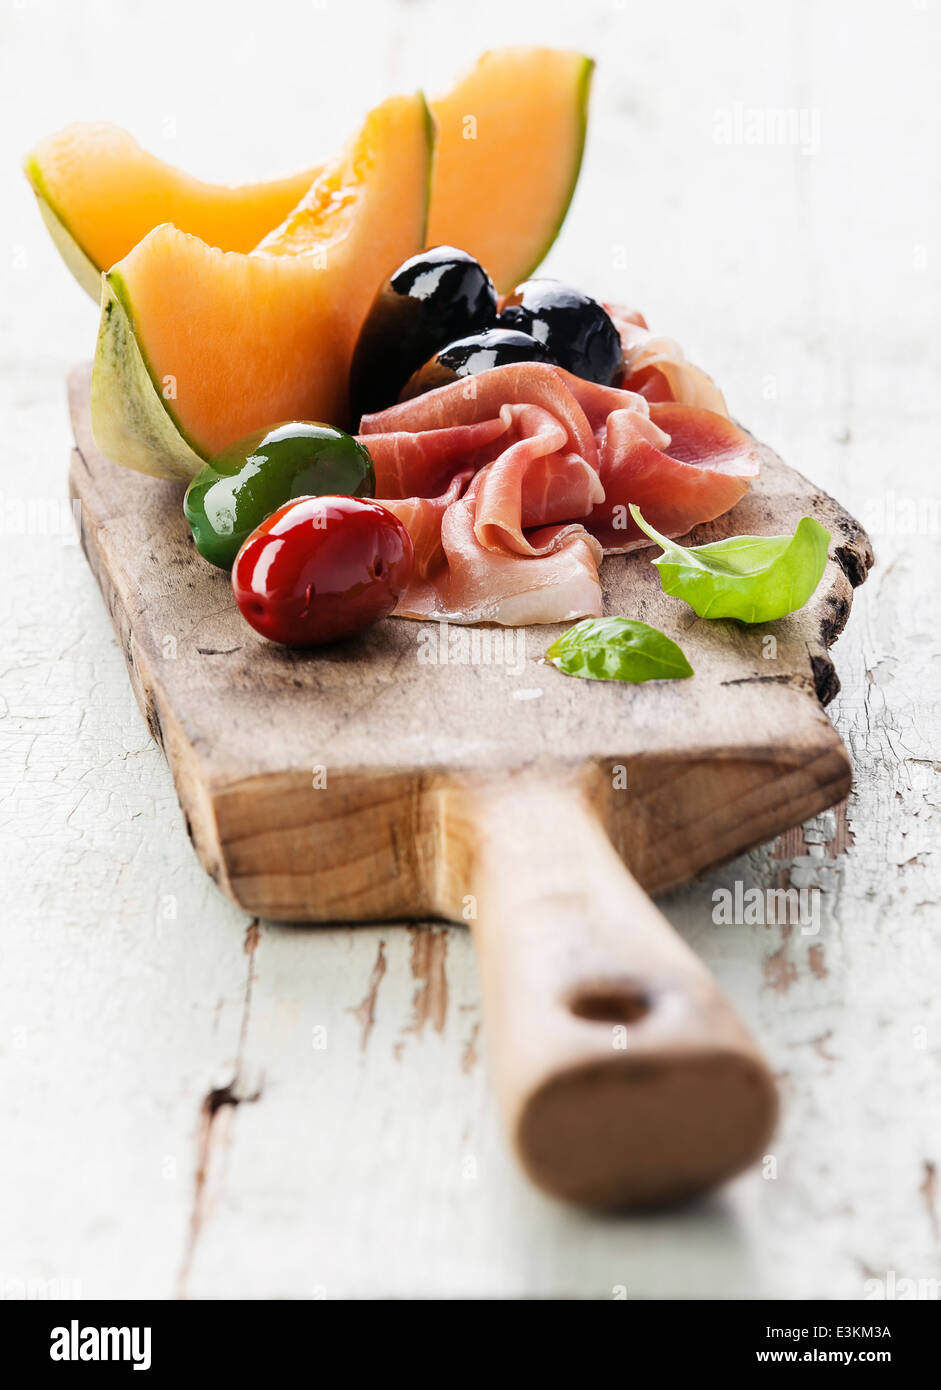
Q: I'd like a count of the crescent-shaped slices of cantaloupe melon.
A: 2